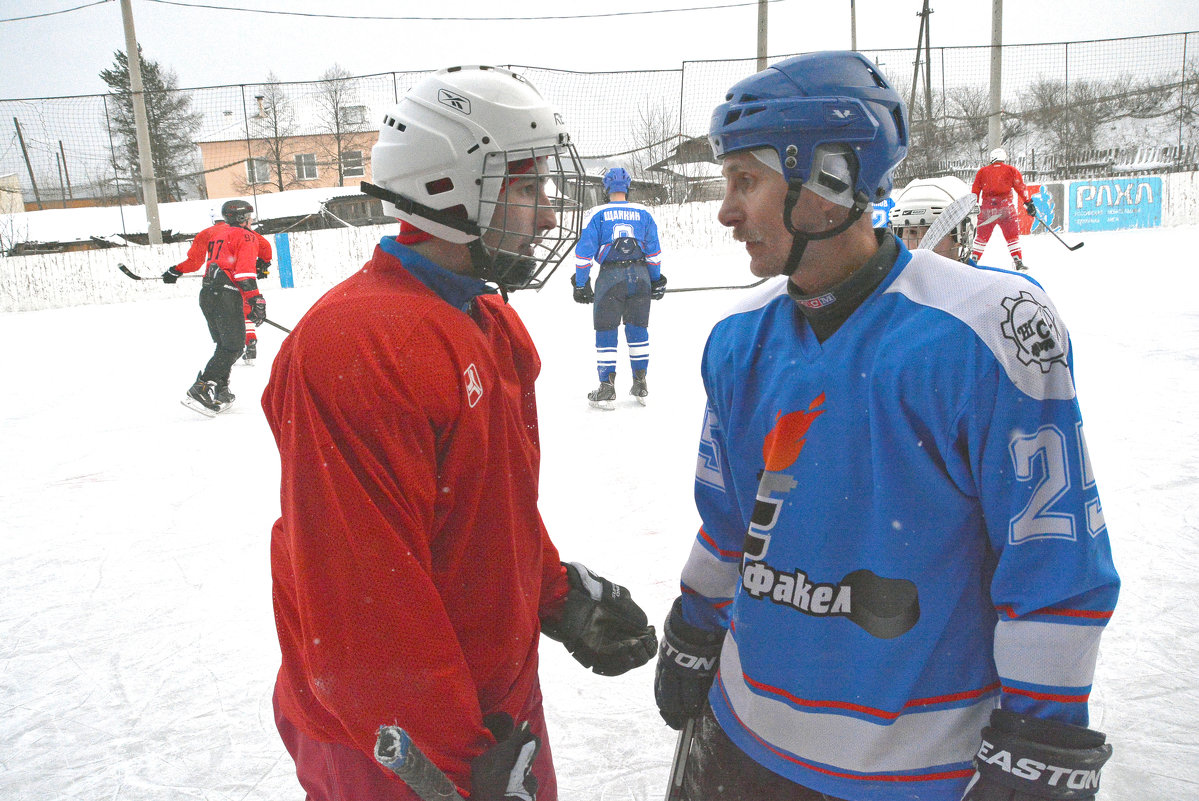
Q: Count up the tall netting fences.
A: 1